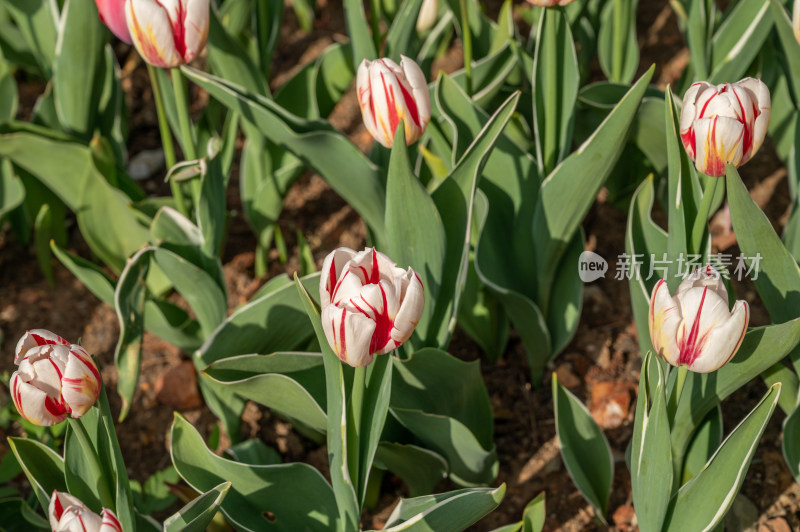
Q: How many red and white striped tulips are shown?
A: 7